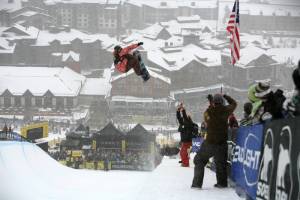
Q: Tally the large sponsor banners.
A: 2